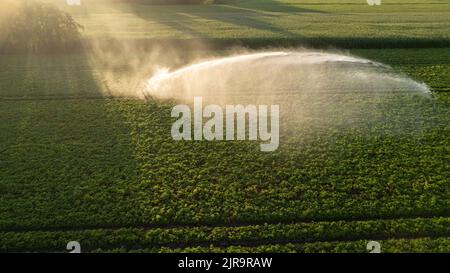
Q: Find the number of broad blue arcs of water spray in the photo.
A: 0